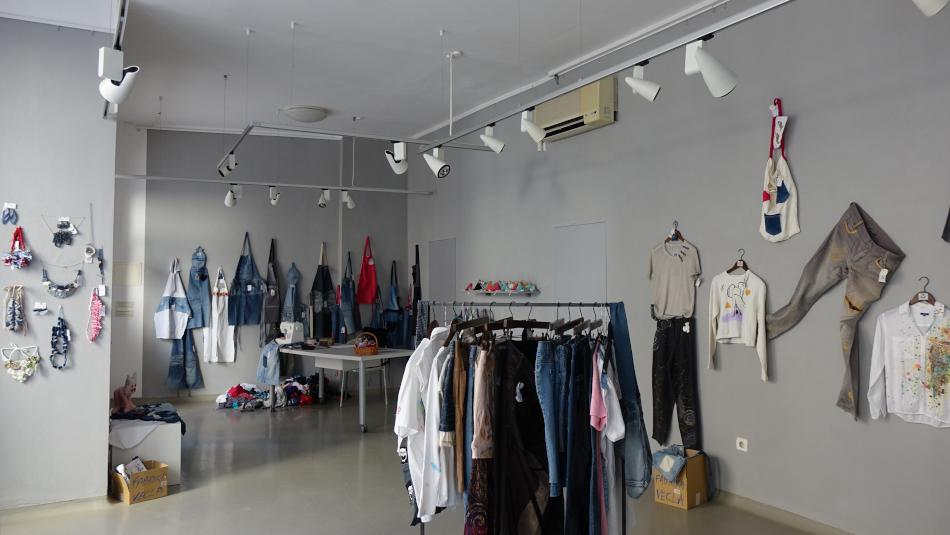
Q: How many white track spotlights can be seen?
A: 13